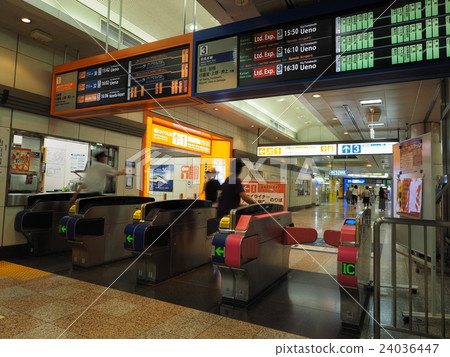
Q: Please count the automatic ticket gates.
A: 5